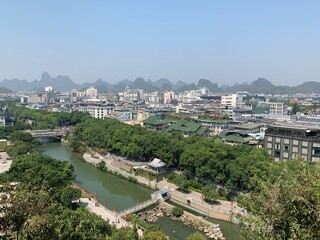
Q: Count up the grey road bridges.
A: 1